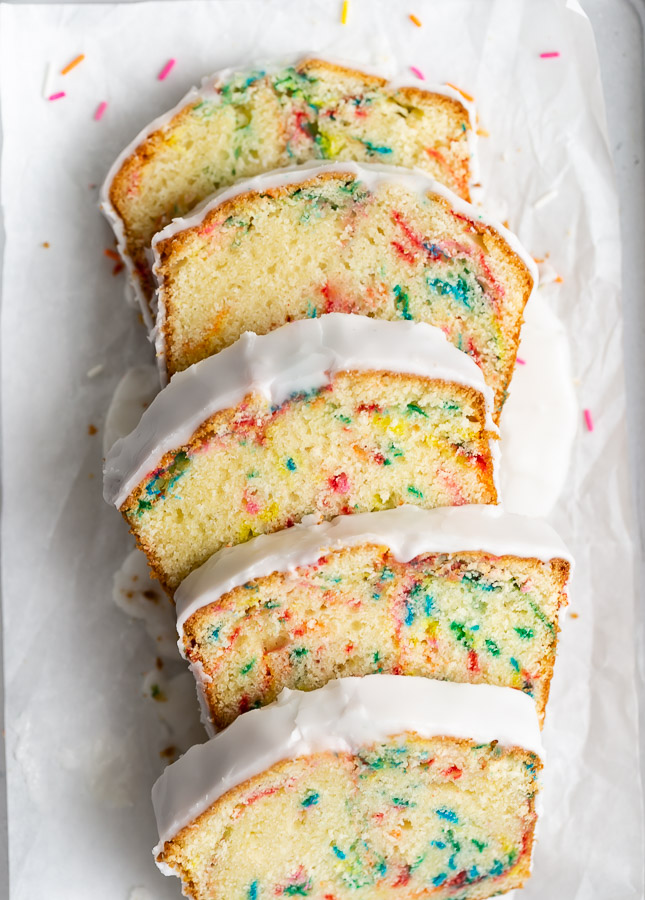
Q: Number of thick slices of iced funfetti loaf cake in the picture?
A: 5